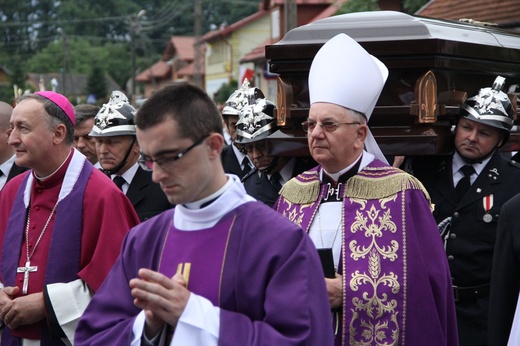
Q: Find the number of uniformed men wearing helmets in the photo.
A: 4